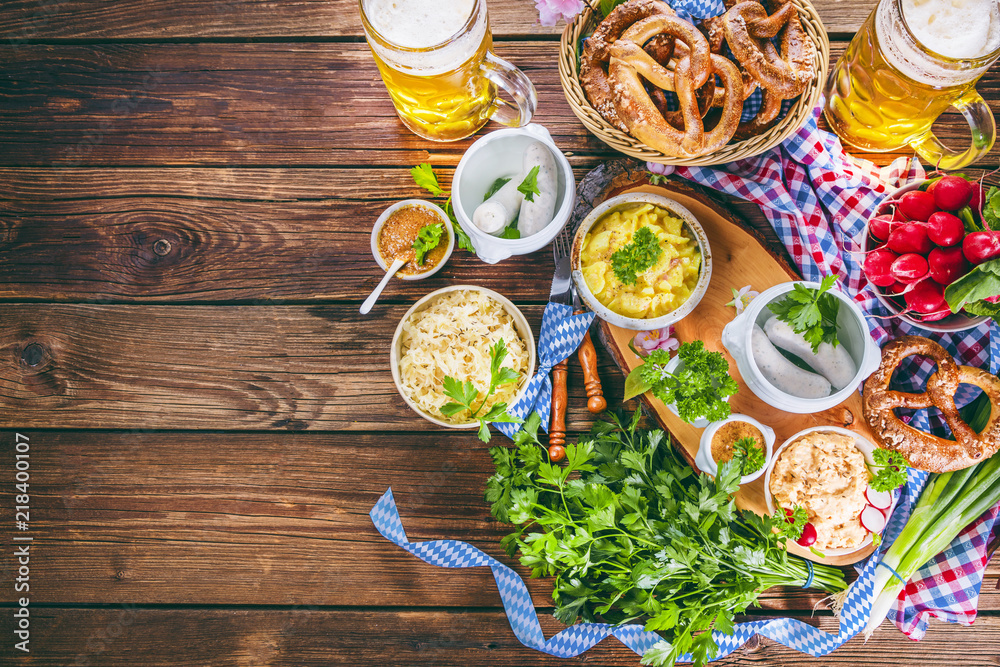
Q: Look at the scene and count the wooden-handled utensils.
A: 2